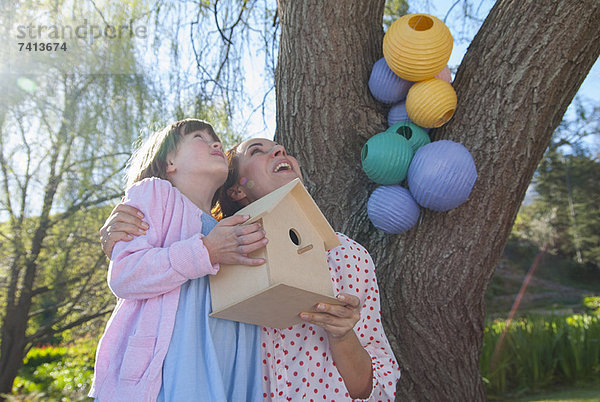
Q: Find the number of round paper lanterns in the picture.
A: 9